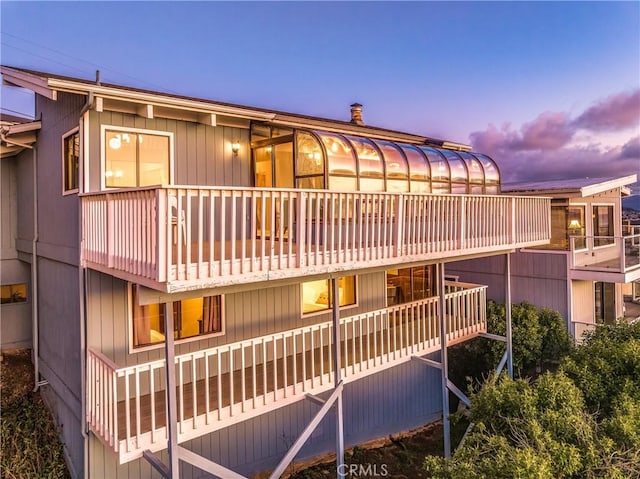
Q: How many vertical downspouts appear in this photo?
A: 2